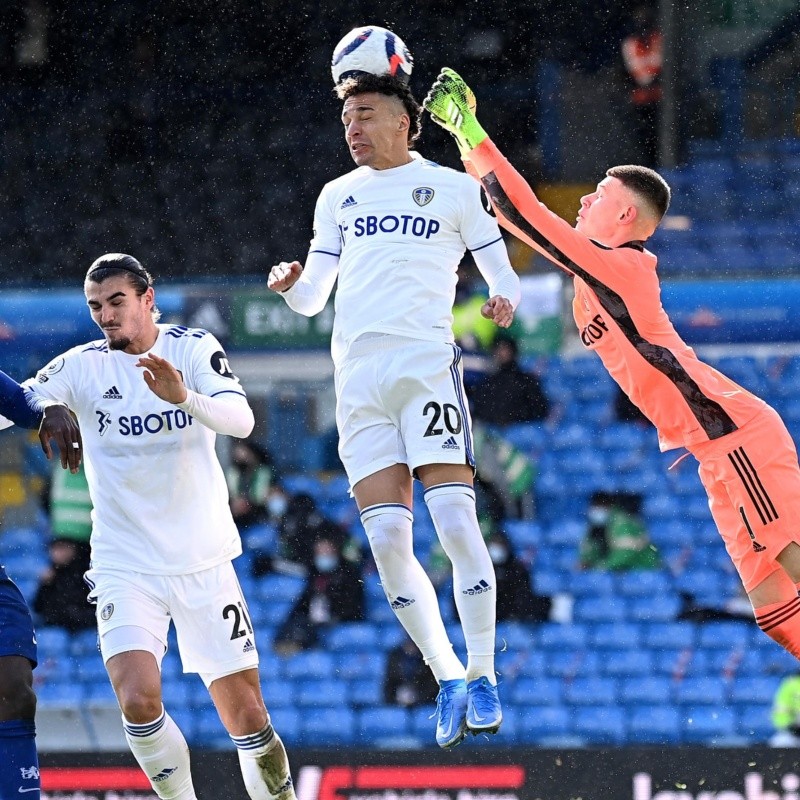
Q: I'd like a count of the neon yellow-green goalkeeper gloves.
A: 2